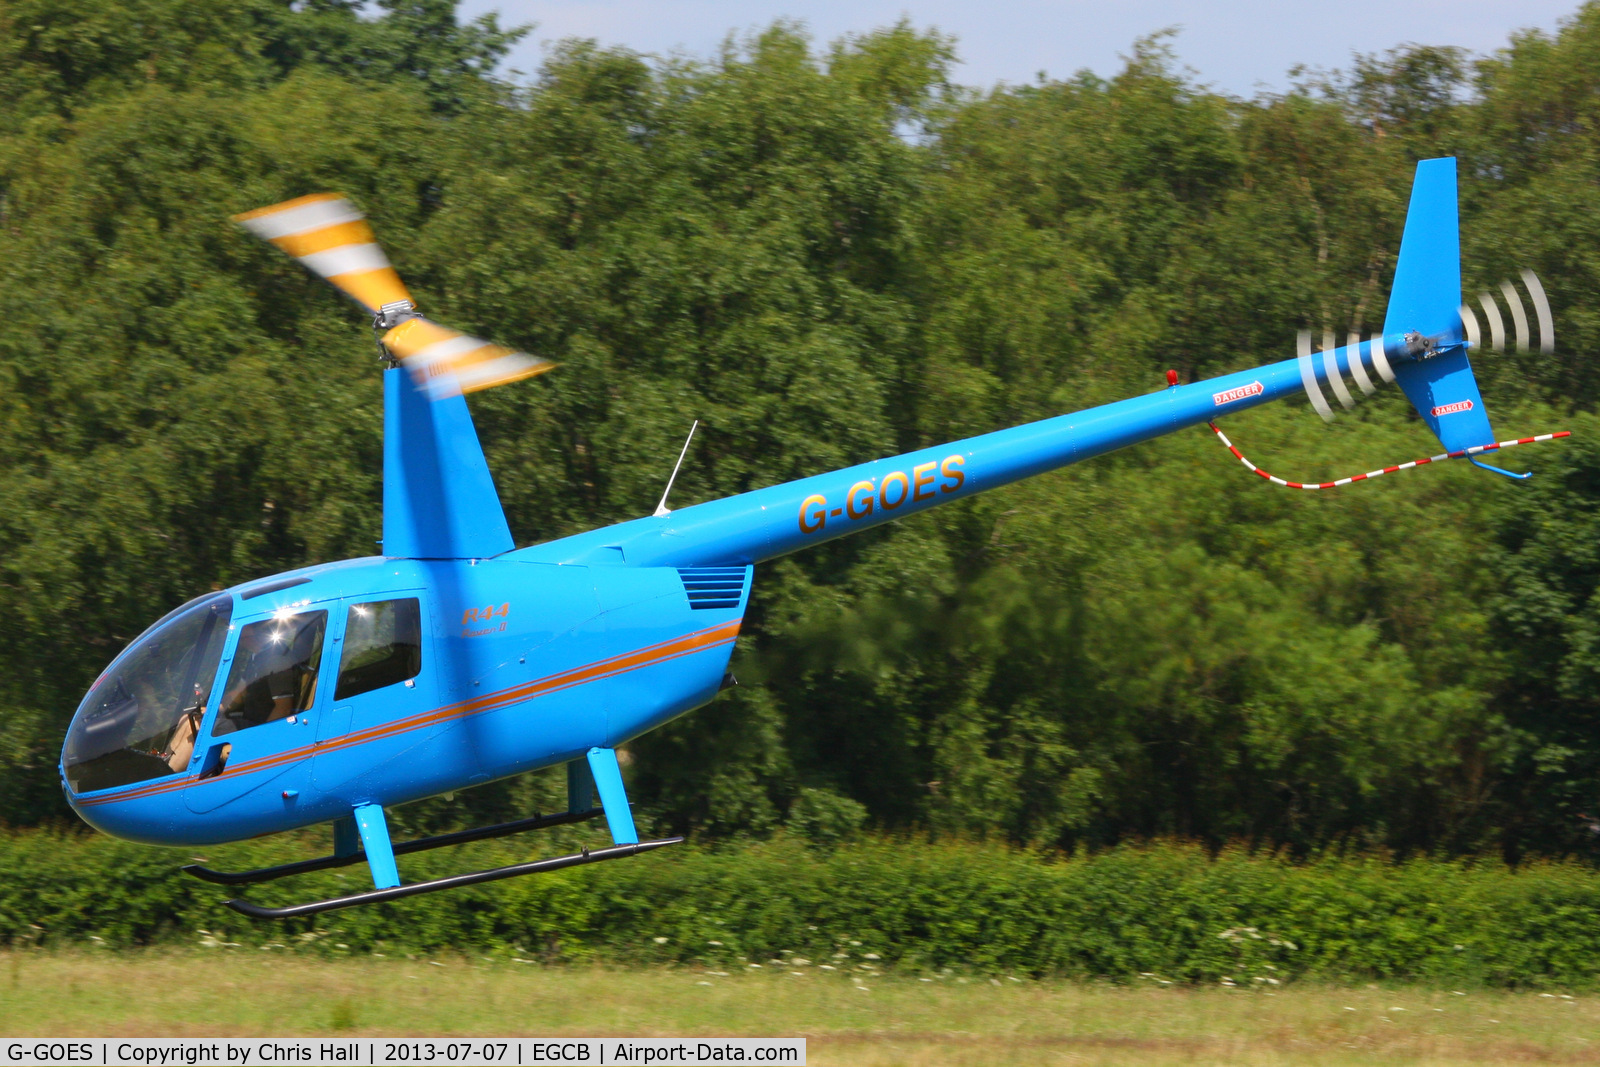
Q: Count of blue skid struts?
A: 4